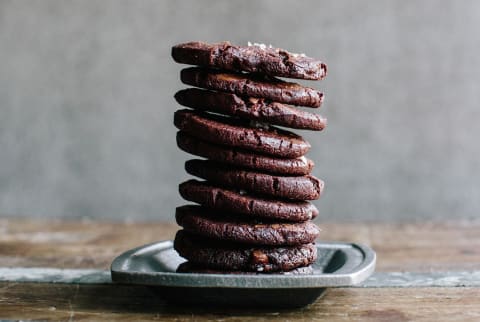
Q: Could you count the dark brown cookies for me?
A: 10